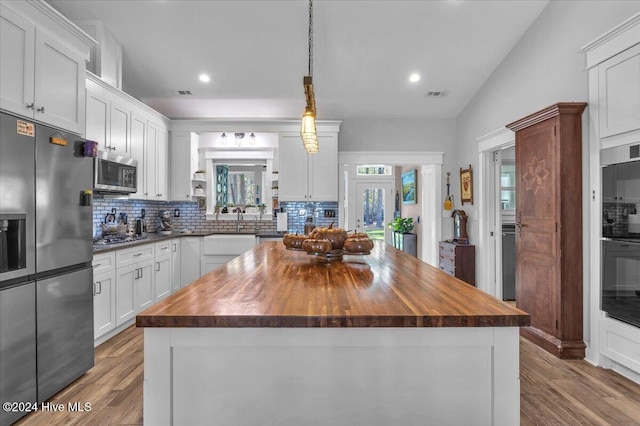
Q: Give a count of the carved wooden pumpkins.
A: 5